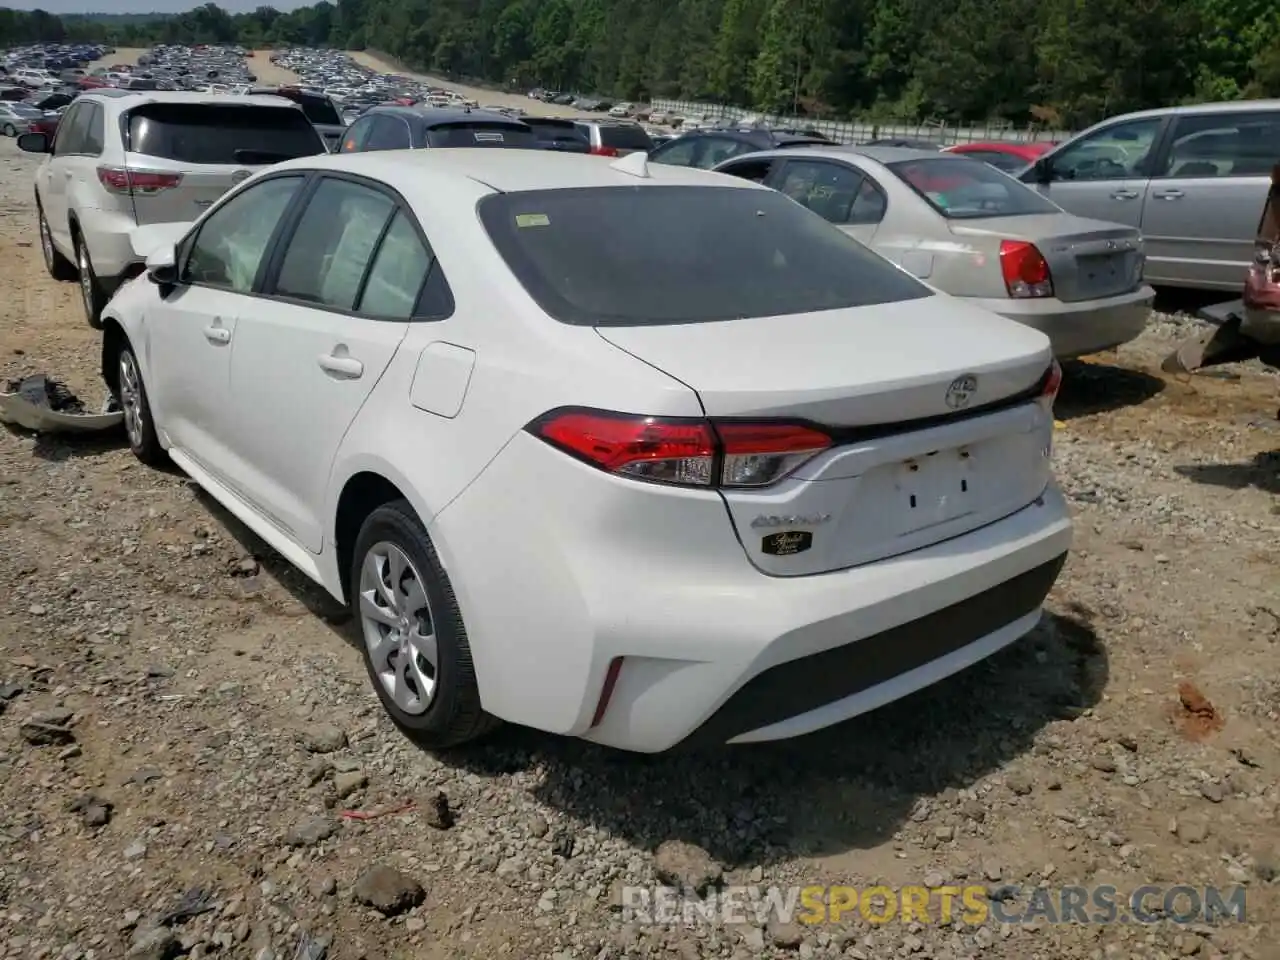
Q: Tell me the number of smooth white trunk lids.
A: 1